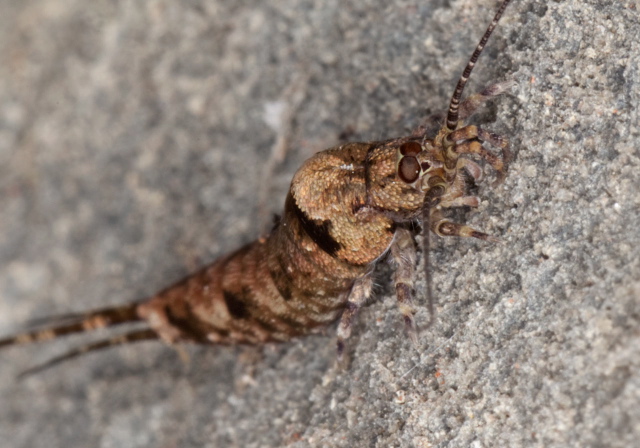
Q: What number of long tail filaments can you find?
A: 3